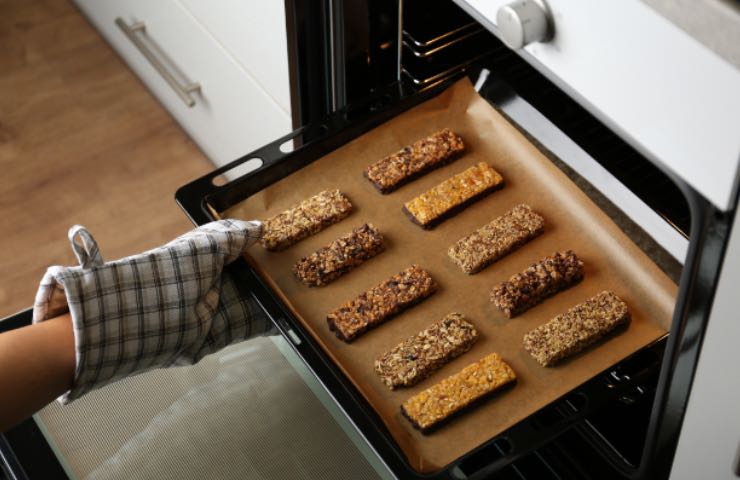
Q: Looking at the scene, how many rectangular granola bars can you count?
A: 10